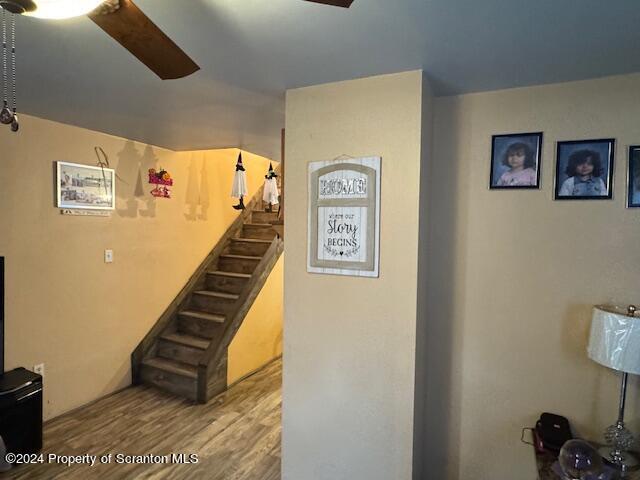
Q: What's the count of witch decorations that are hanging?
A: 2